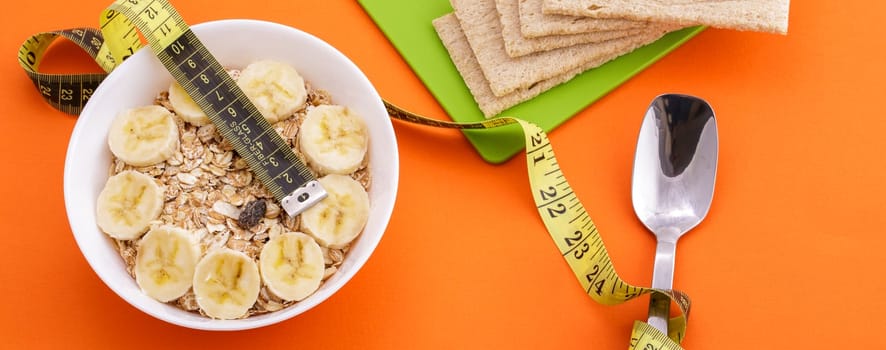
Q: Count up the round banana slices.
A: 9